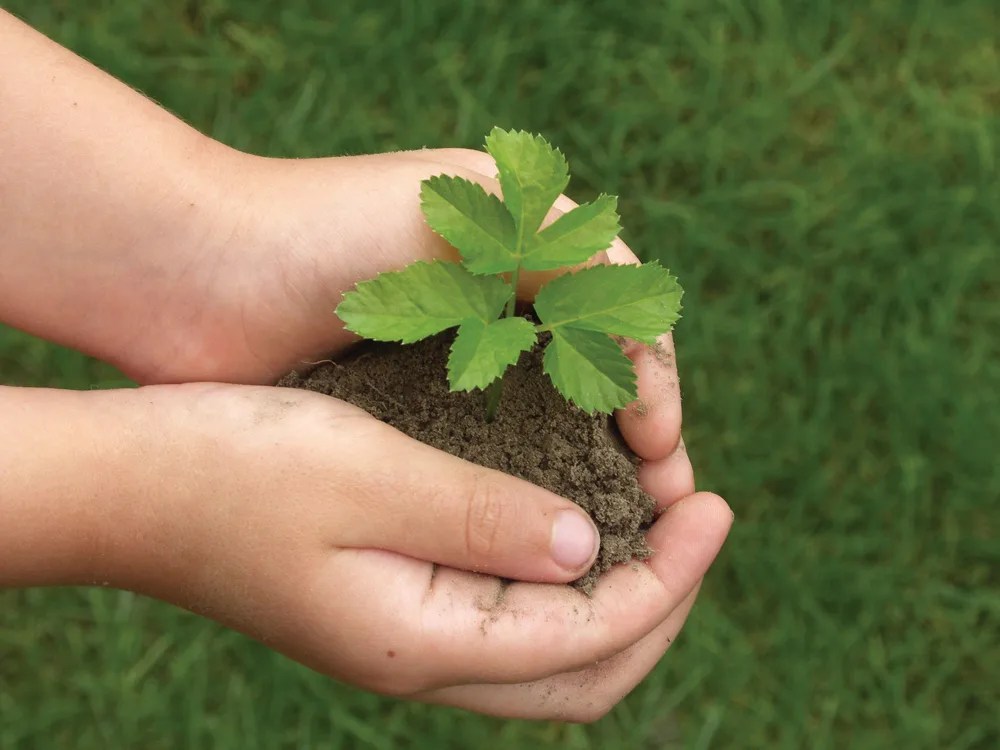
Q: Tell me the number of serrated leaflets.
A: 7